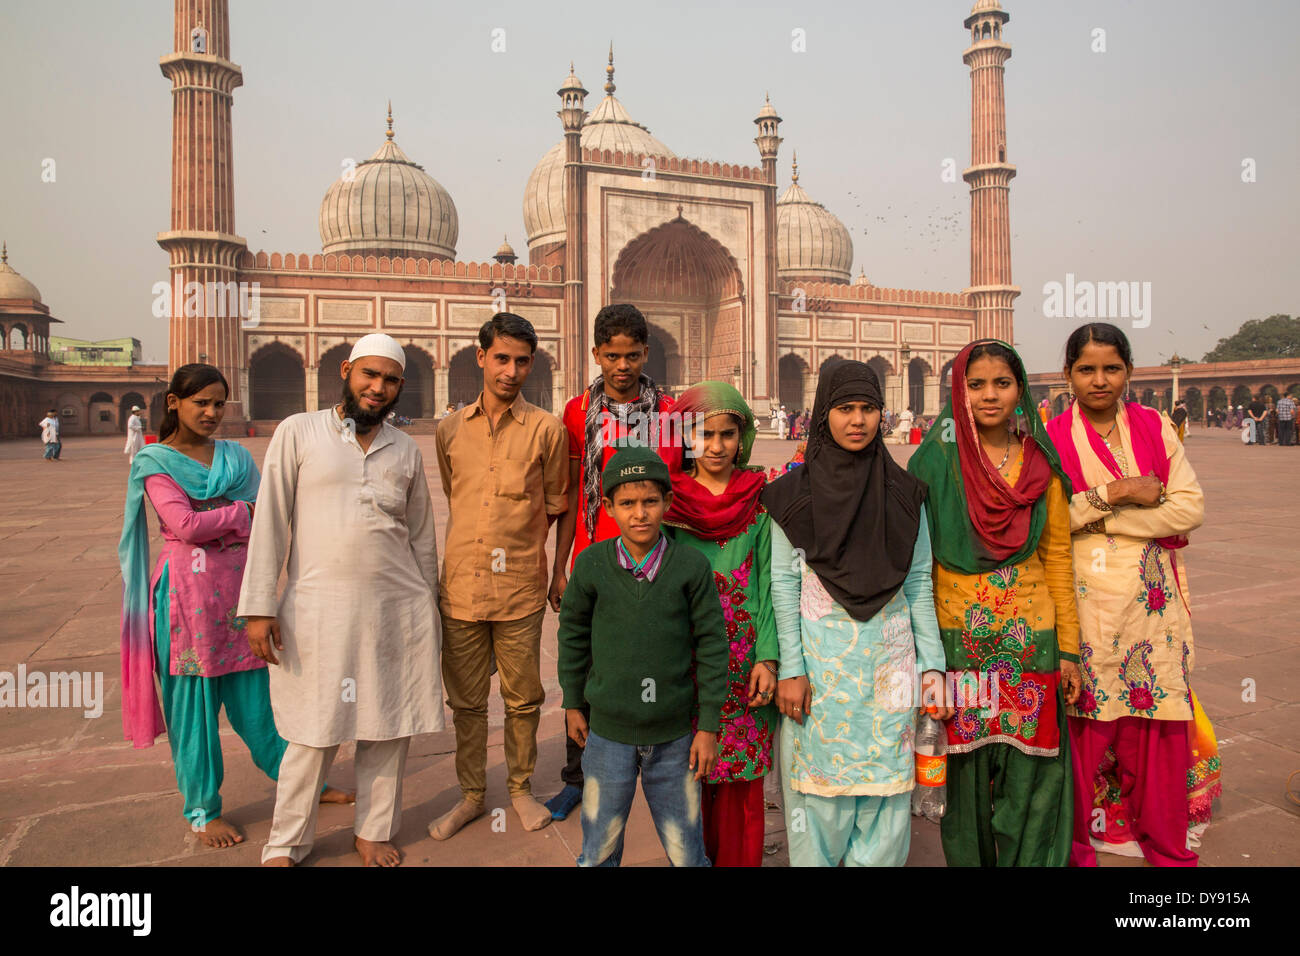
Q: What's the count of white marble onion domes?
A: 3